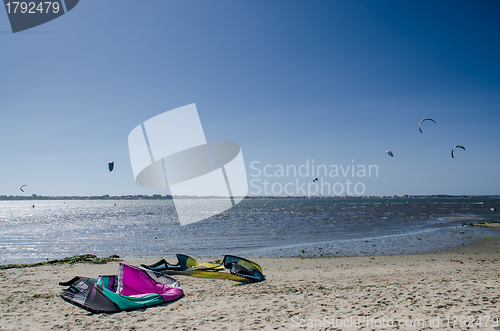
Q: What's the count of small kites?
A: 6